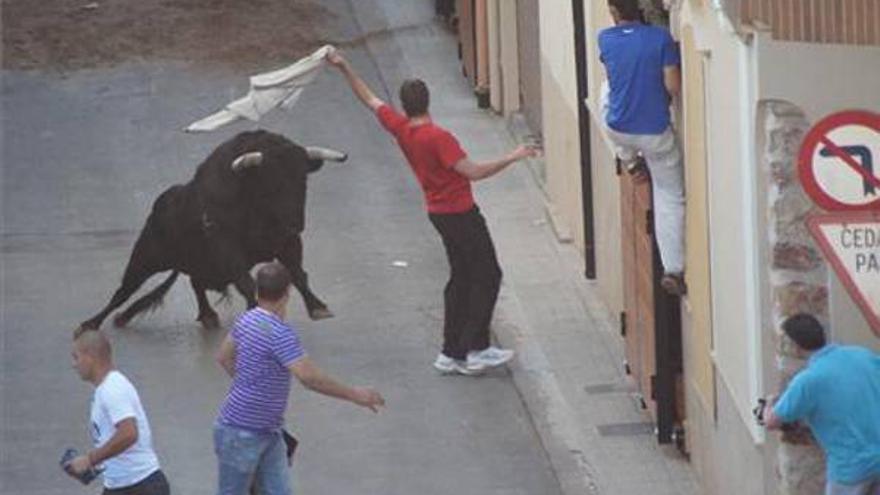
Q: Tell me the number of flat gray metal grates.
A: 2